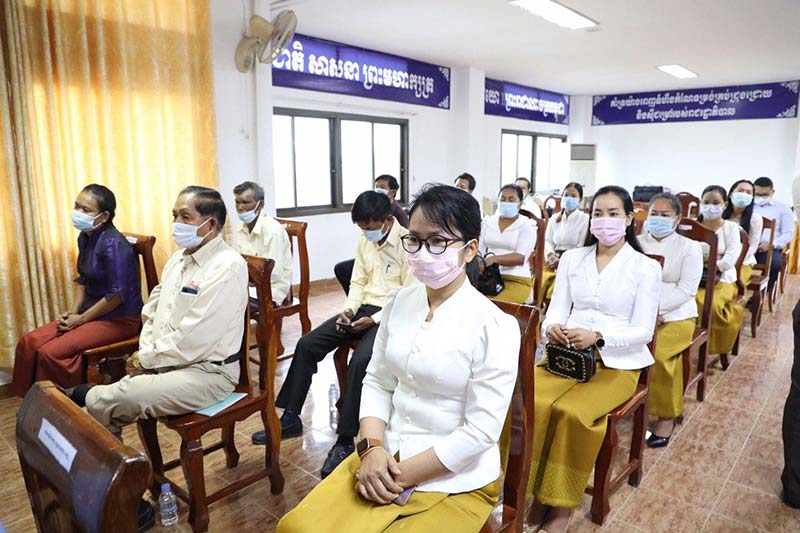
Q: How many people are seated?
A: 15